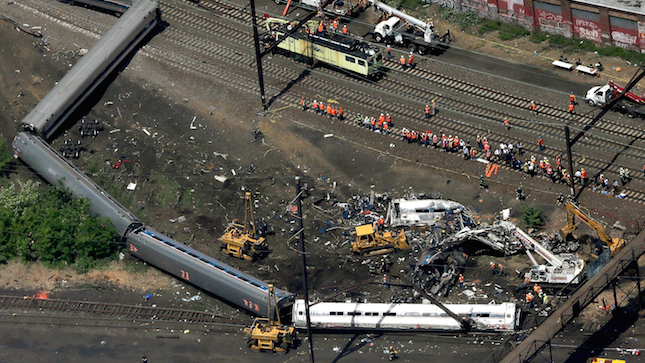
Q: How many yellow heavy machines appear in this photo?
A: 4